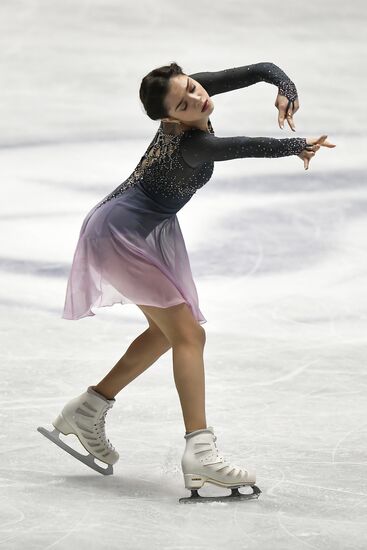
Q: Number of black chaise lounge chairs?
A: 0